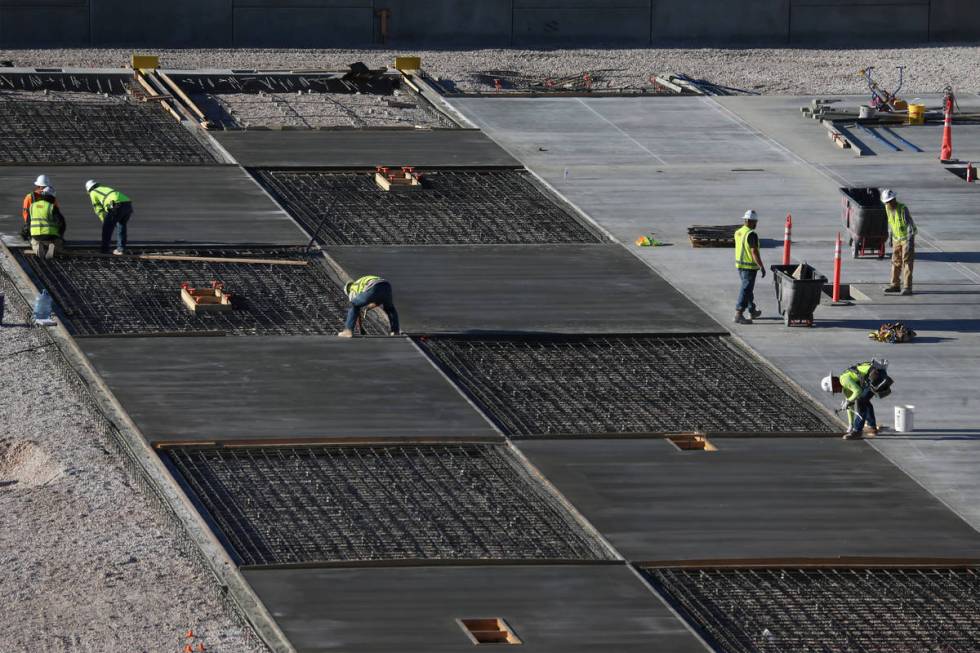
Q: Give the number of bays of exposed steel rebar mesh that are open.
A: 6